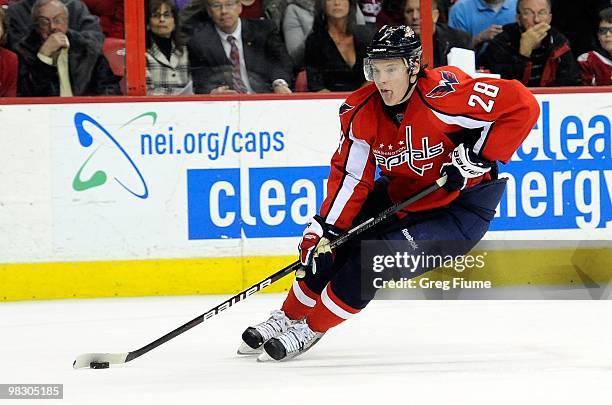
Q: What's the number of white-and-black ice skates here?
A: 2